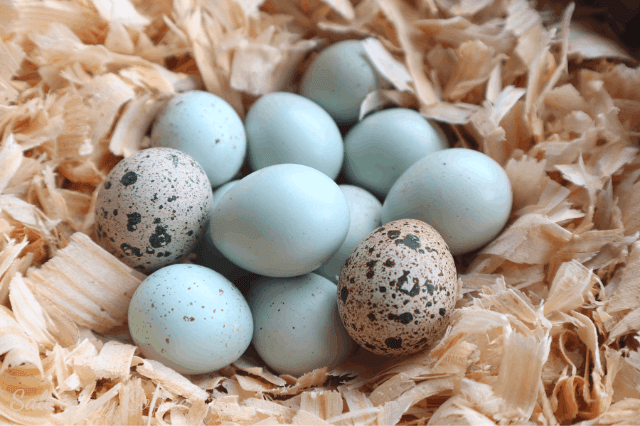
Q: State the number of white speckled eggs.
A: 2